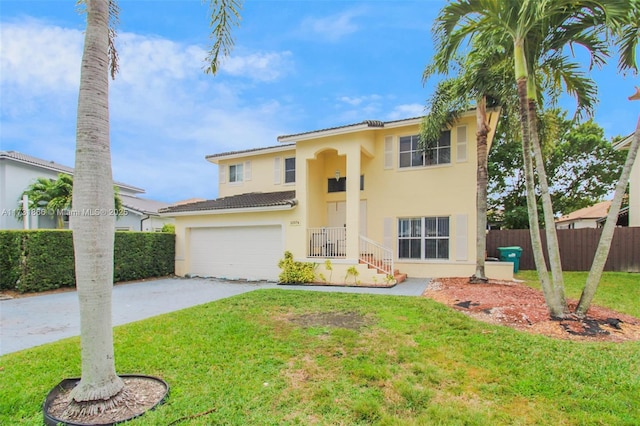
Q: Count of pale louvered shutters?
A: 7